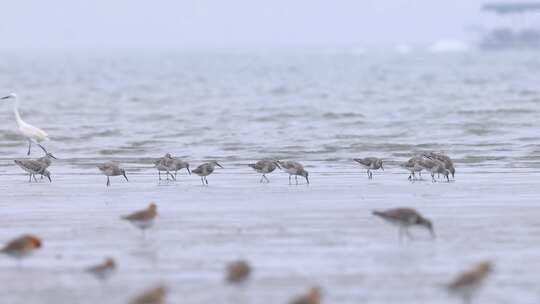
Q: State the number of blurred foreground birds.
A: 8